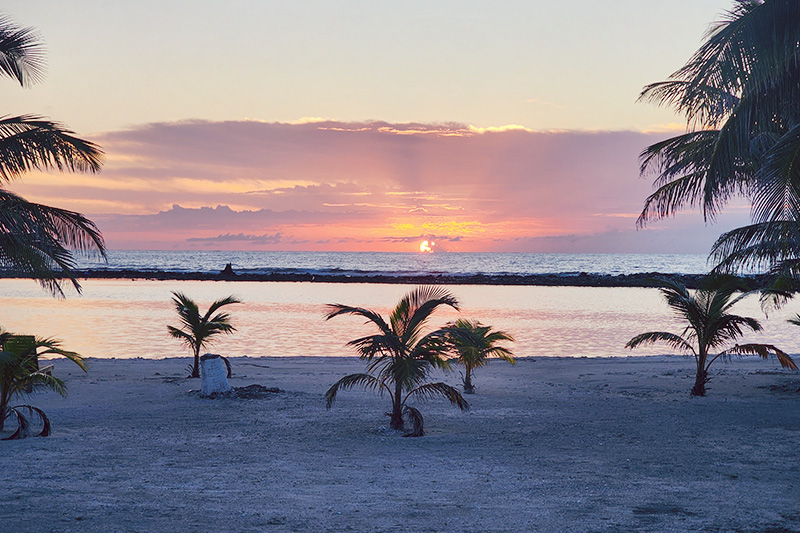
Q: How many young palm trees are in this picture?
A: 5